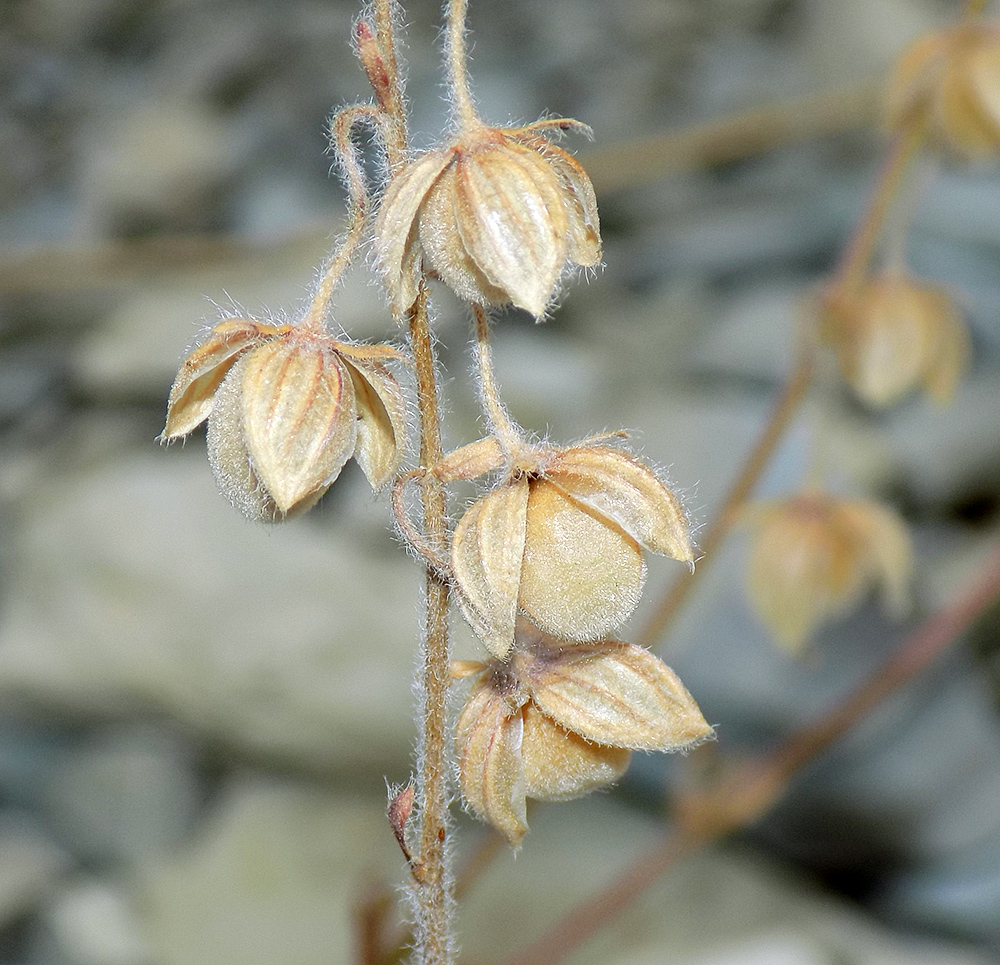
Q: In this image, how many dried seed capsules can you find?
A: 7